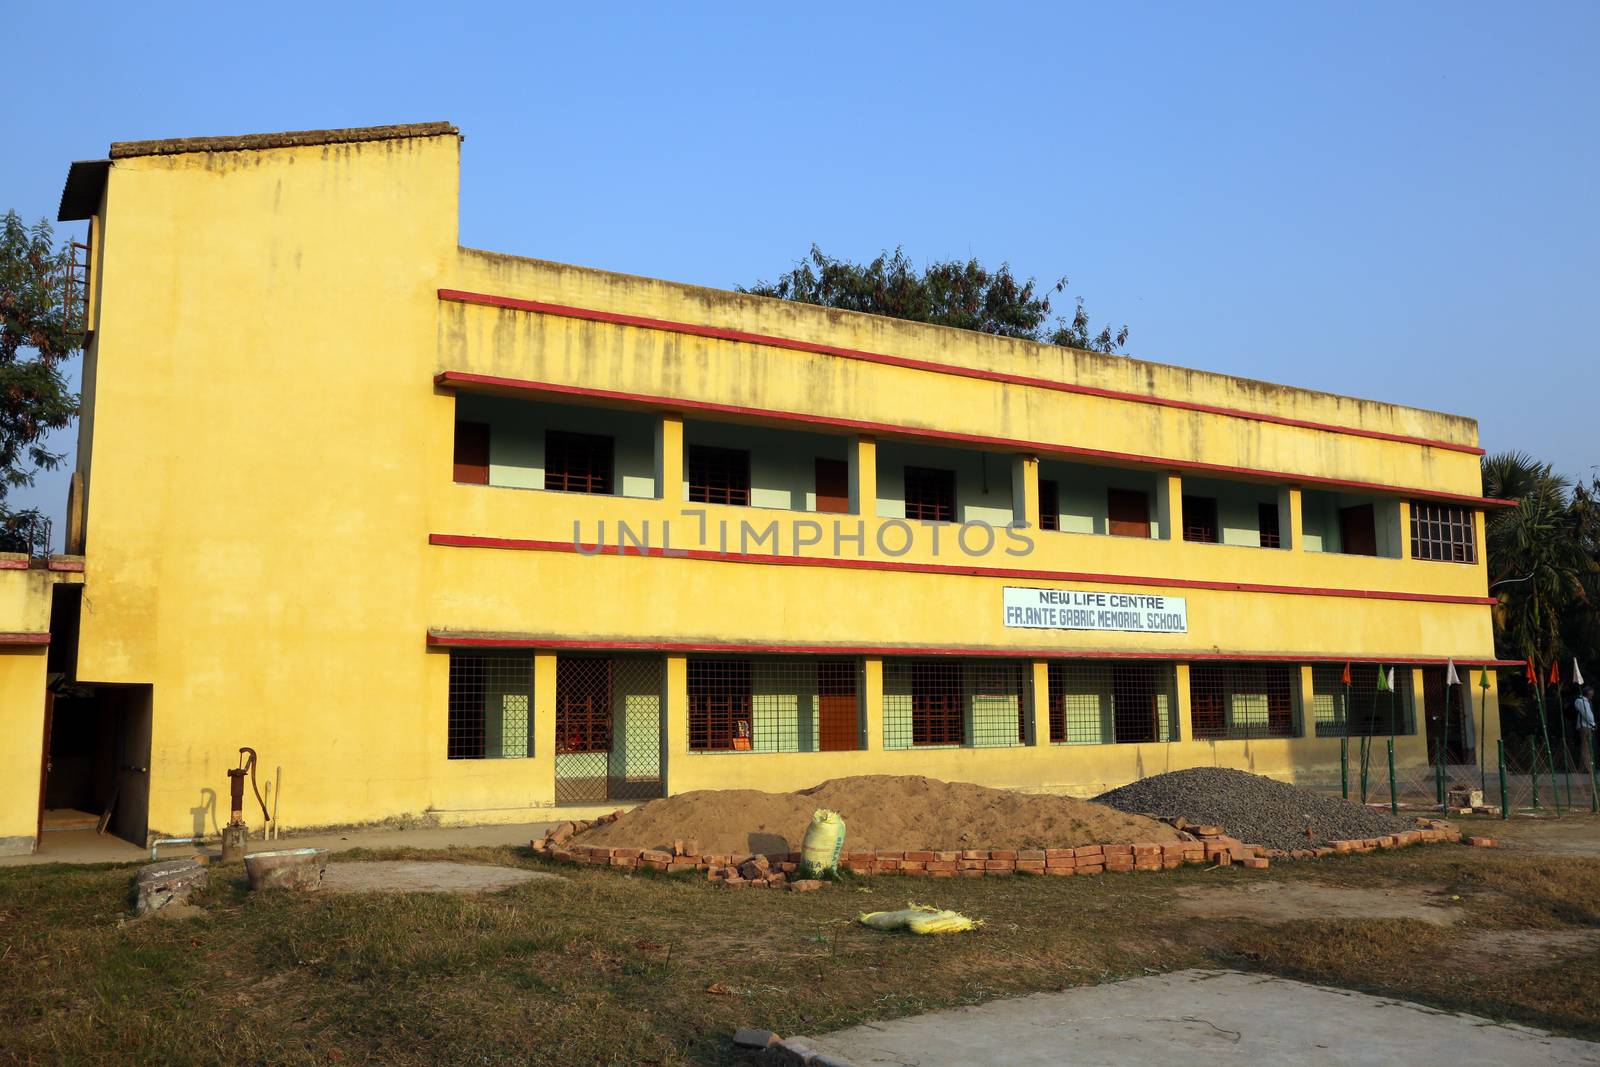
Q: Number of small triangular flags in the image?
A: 8